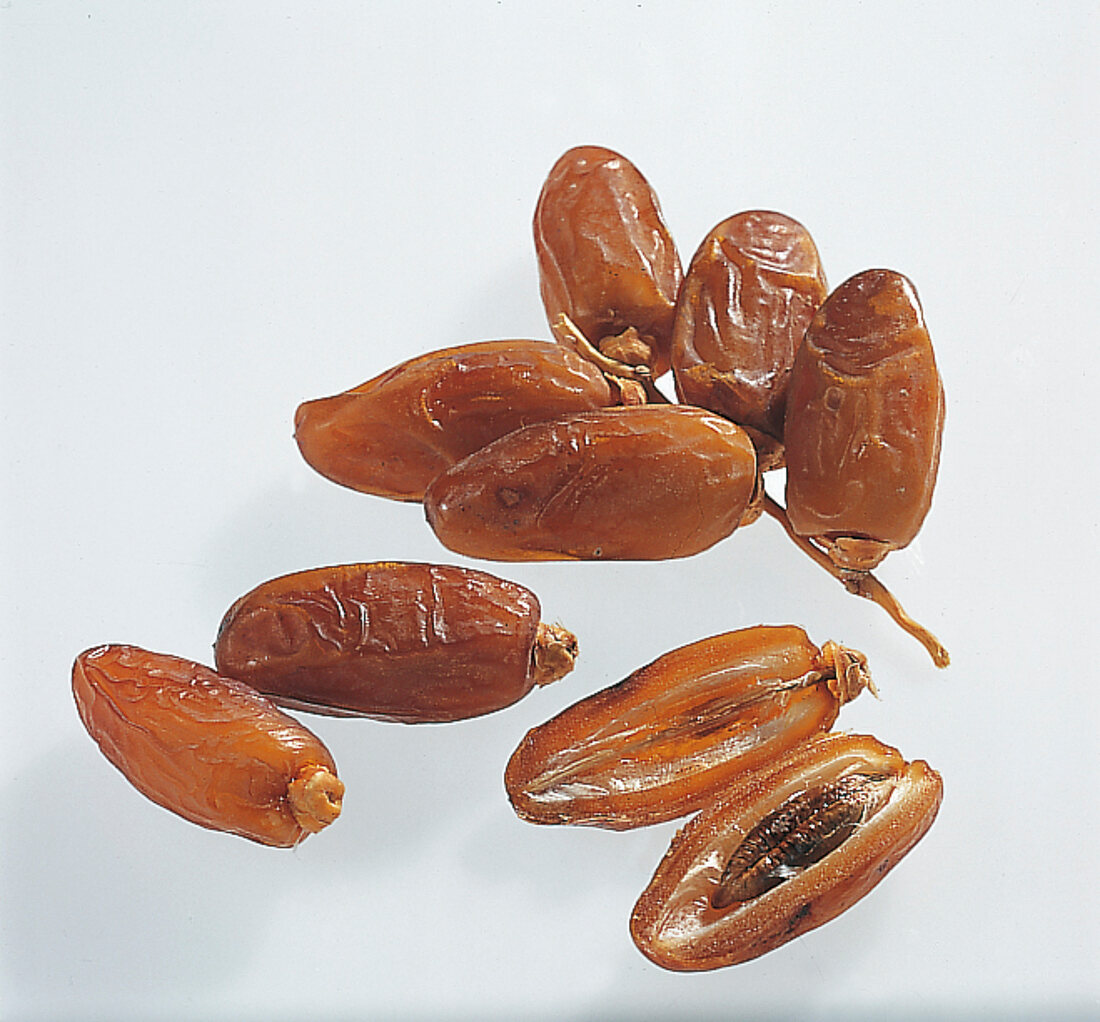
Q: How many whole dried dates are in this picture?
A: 7